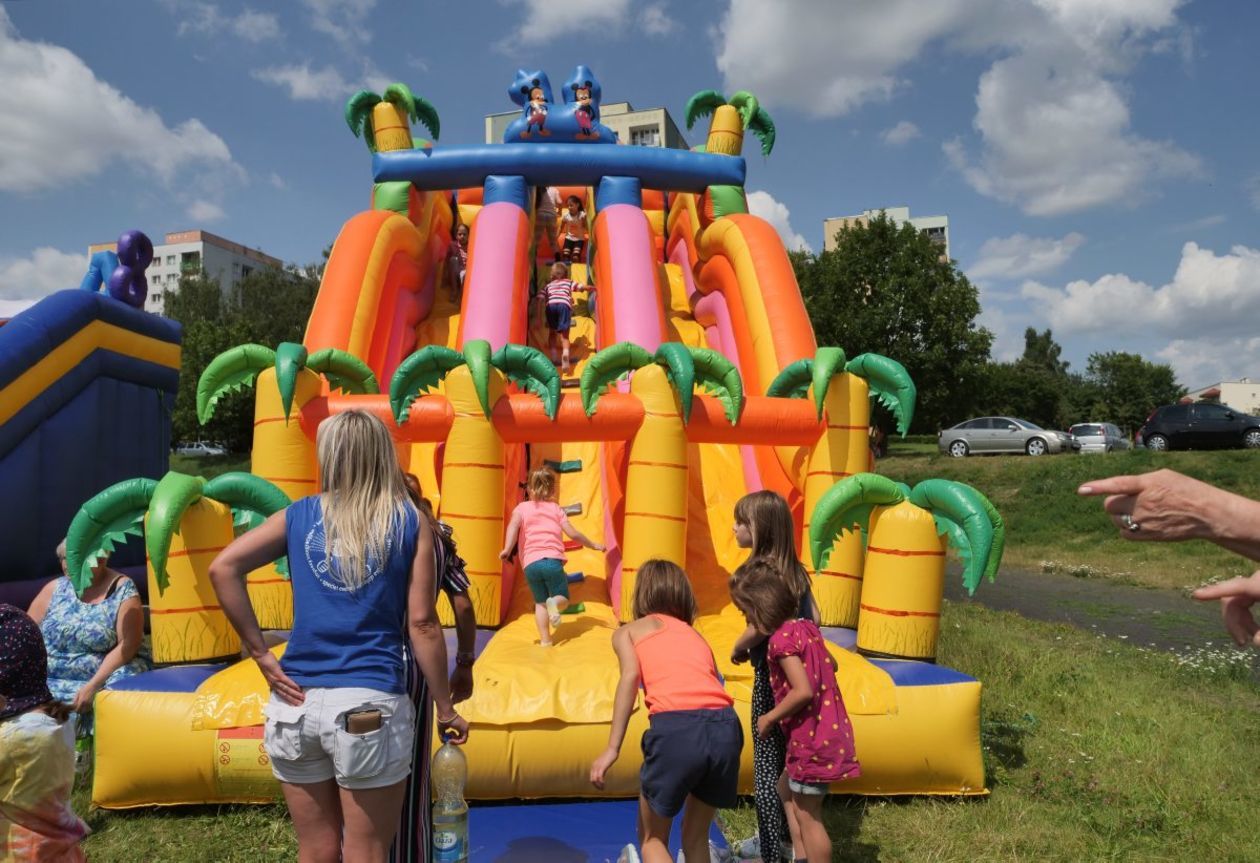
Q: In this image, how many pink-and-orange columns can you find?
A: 2